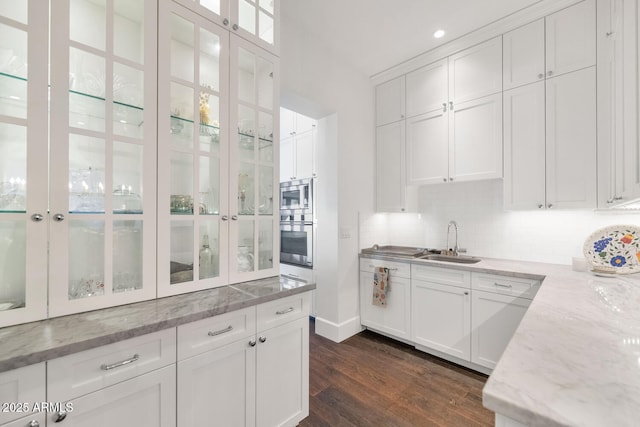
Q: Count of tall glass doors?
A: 4